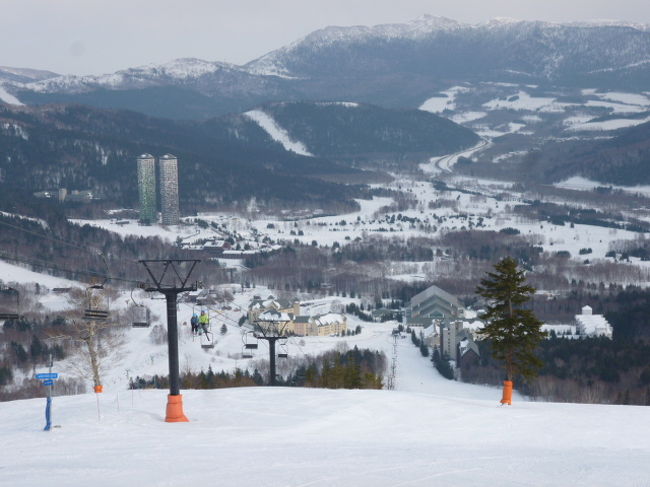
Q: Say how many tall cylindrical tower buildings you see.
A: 2